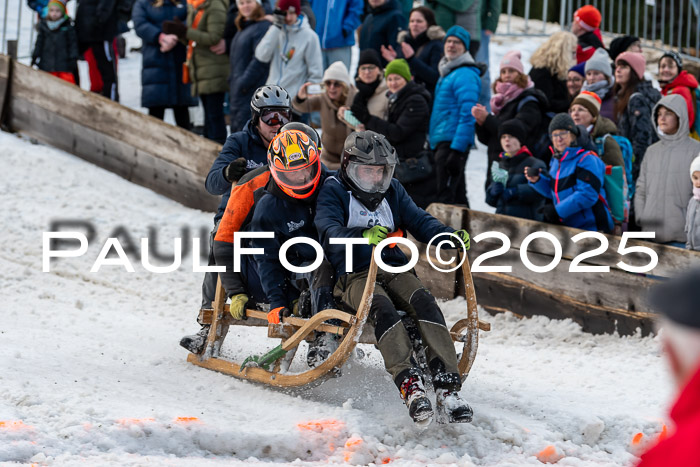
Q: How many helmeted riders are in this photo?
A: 4